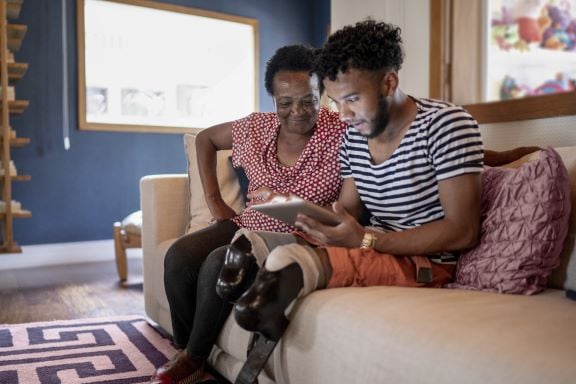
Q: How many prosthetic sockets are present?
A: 2